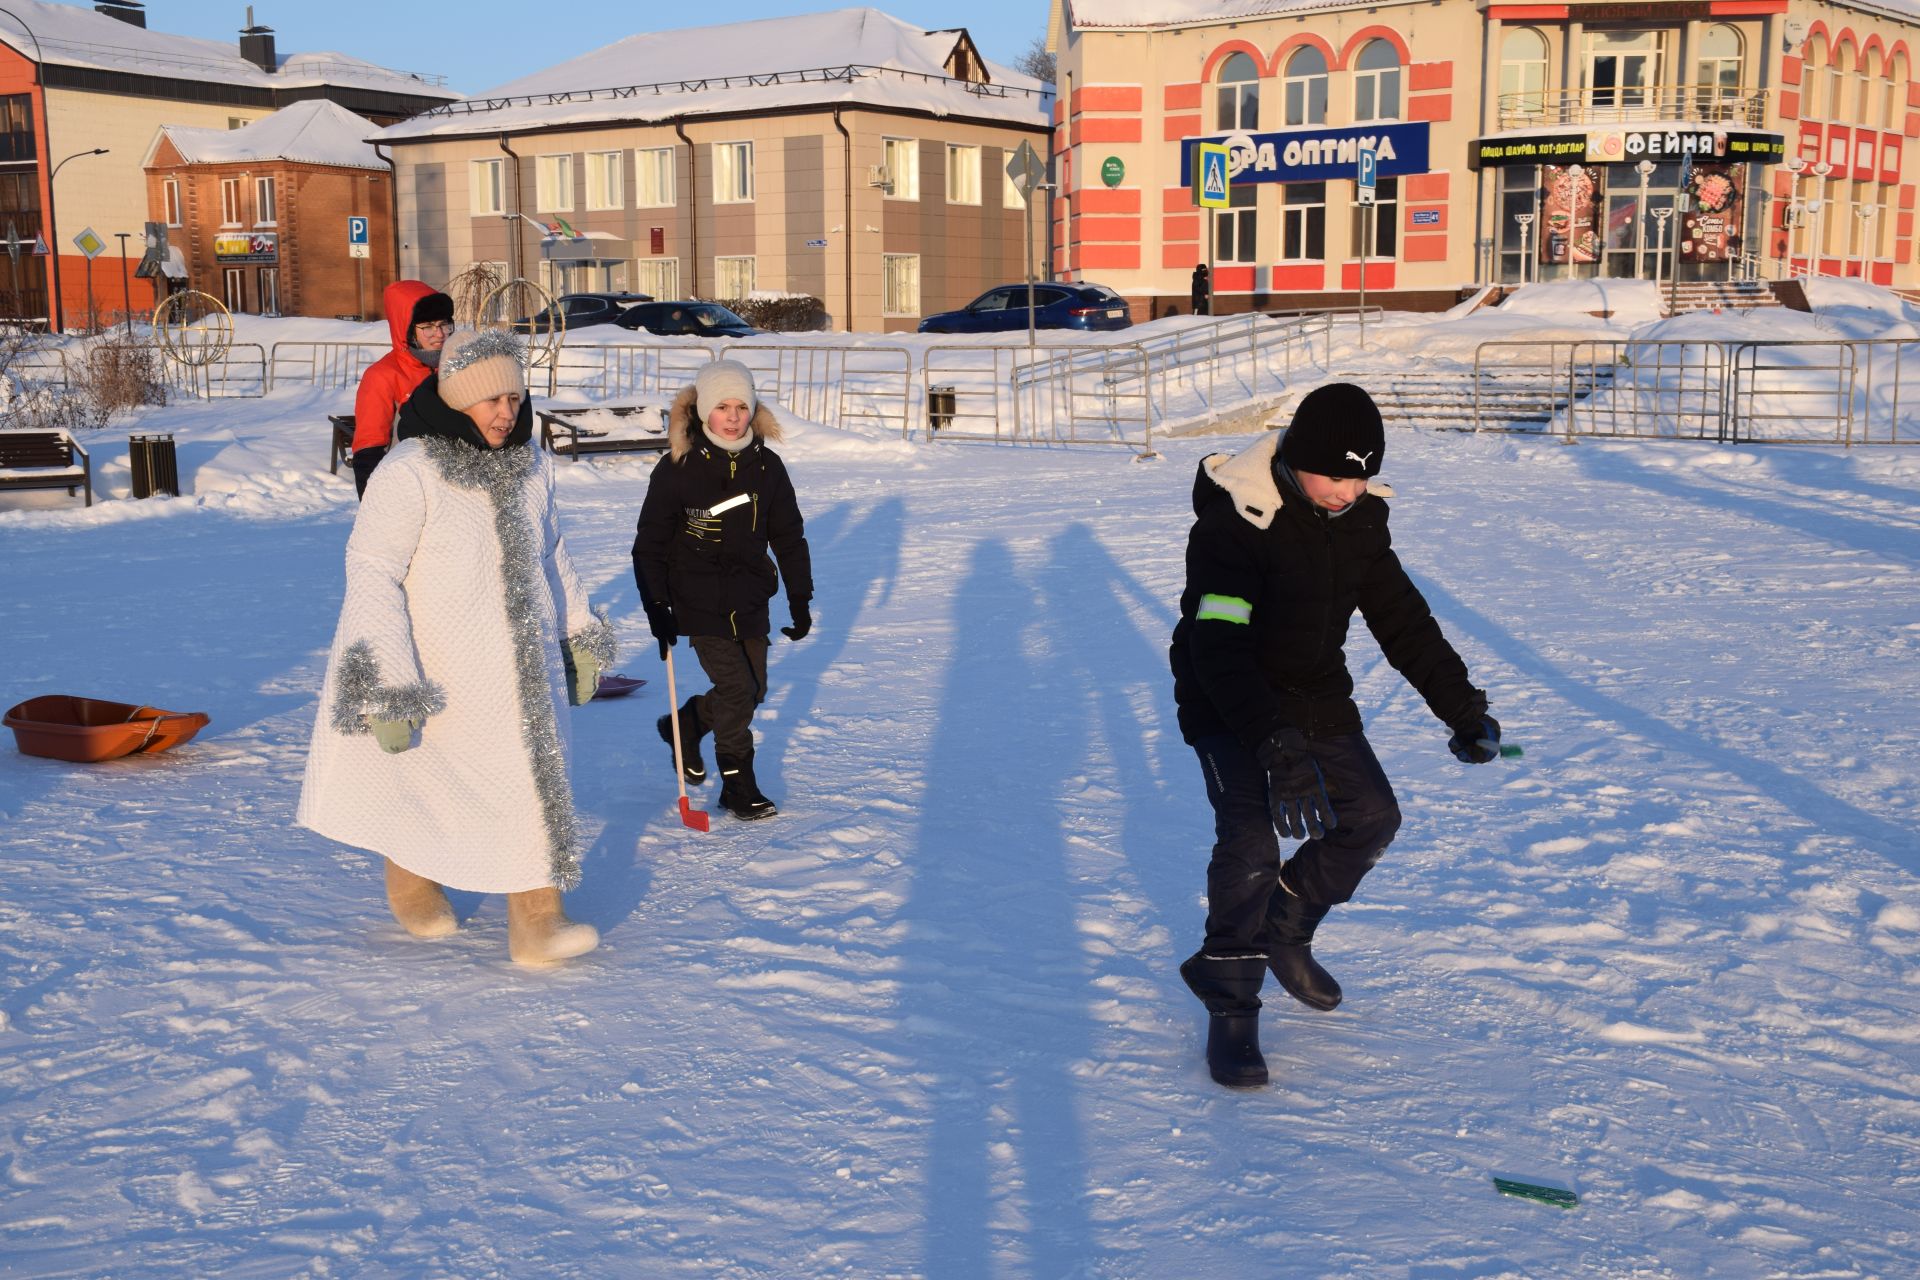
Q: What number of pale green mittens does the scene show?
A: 2